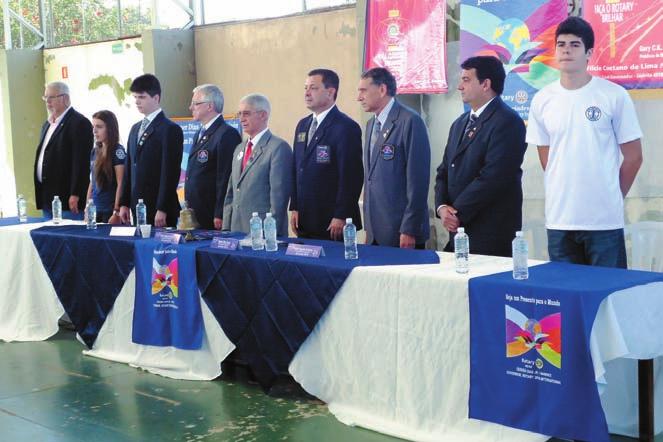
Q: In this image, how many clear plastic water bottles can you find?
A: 9